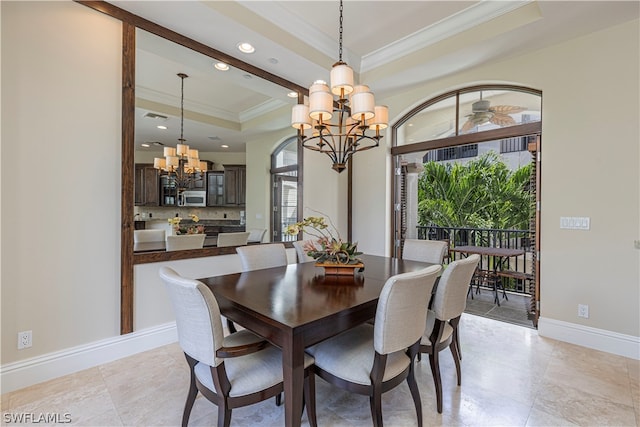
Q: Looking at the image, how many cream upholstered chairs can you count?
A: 6